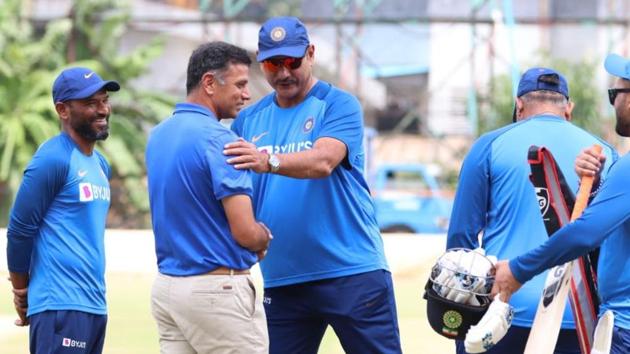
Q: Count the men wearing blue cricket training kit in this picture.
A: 4